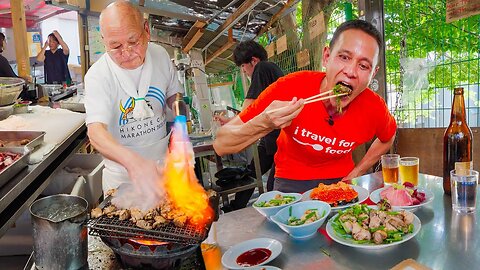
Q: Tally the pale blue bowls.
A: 2